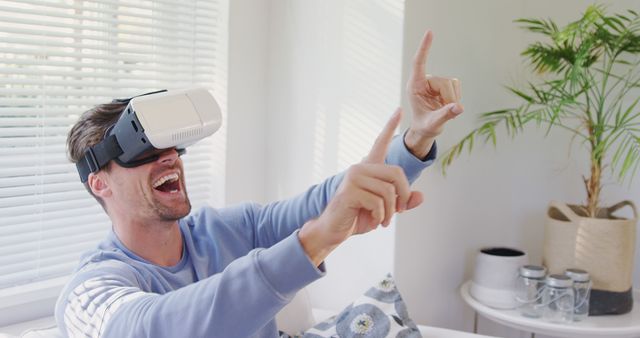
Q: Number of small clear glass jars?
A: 3